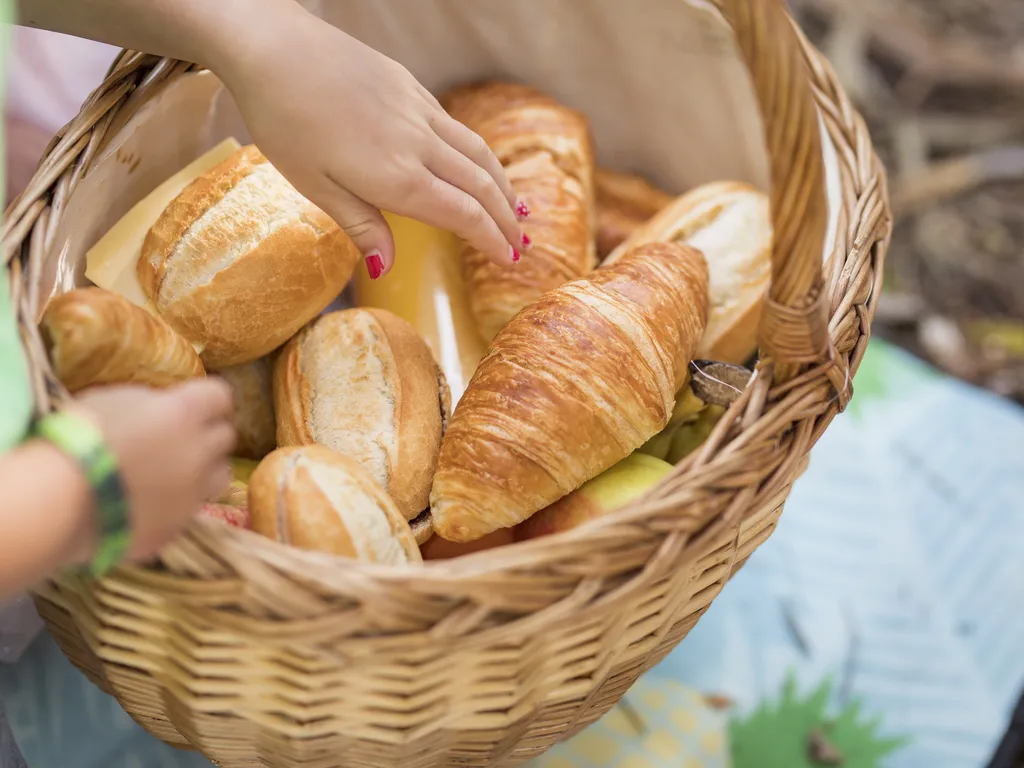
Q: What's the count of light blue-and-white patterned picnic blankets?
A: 1